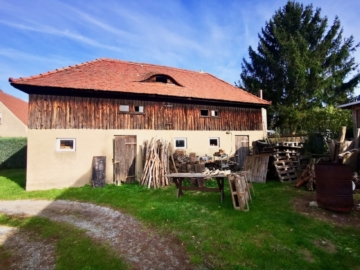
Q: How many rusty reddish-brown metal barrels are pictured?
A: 1